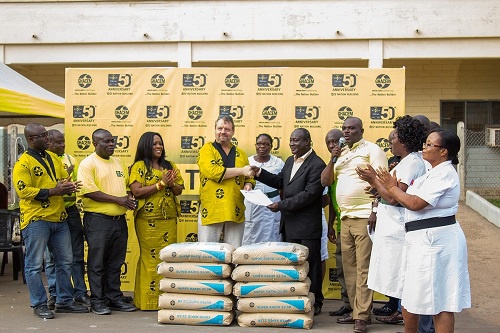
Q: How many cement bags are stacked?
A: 10